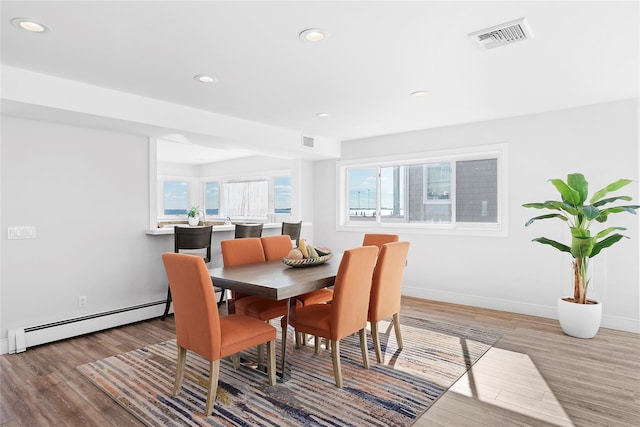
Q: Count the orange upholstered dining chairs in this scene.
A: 6